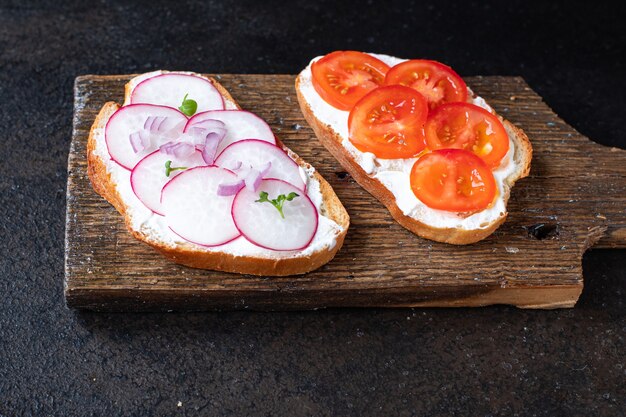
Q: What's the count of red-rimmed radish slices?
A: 7